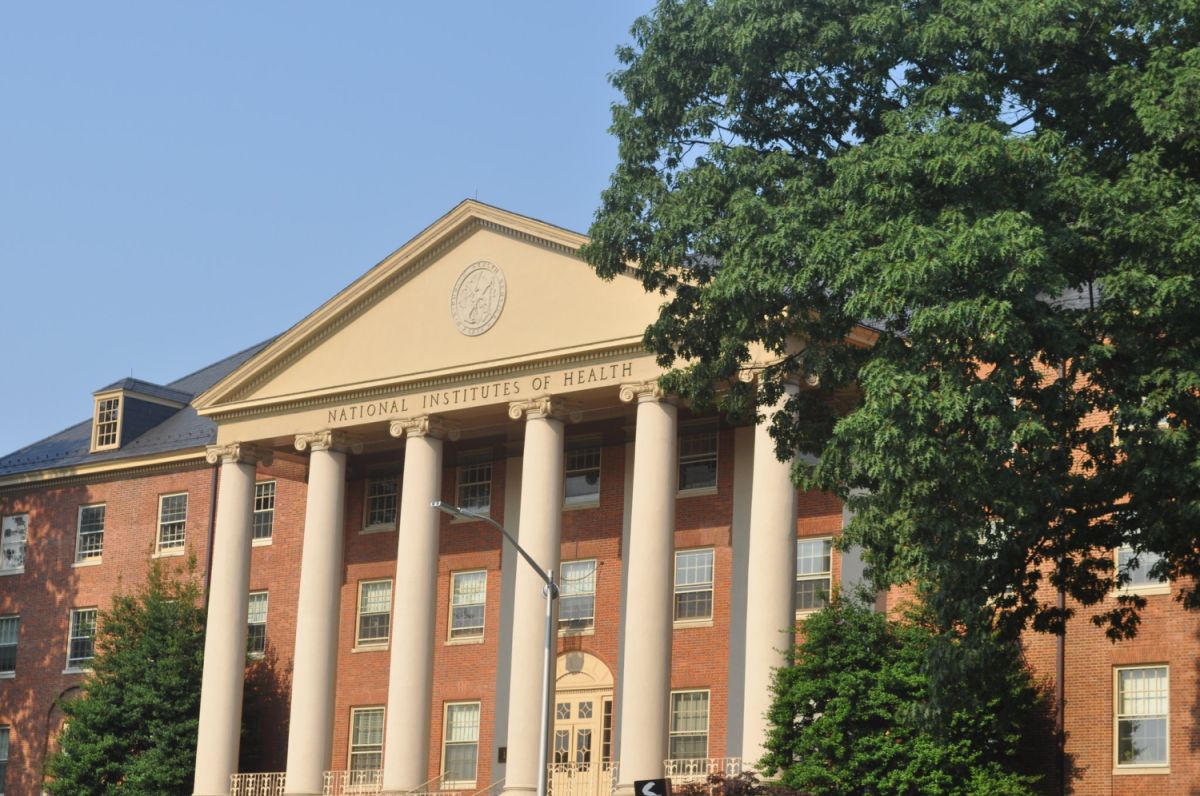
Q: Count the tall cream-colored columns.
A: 6